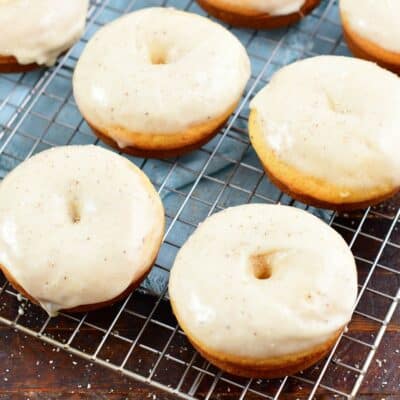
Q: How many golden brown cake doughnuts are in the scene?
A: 7